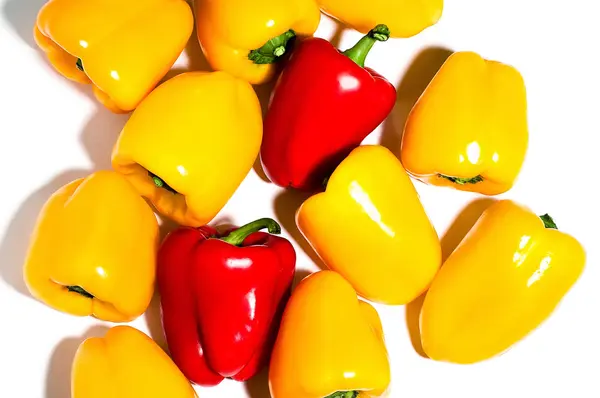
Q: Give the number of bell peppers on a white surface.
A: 12